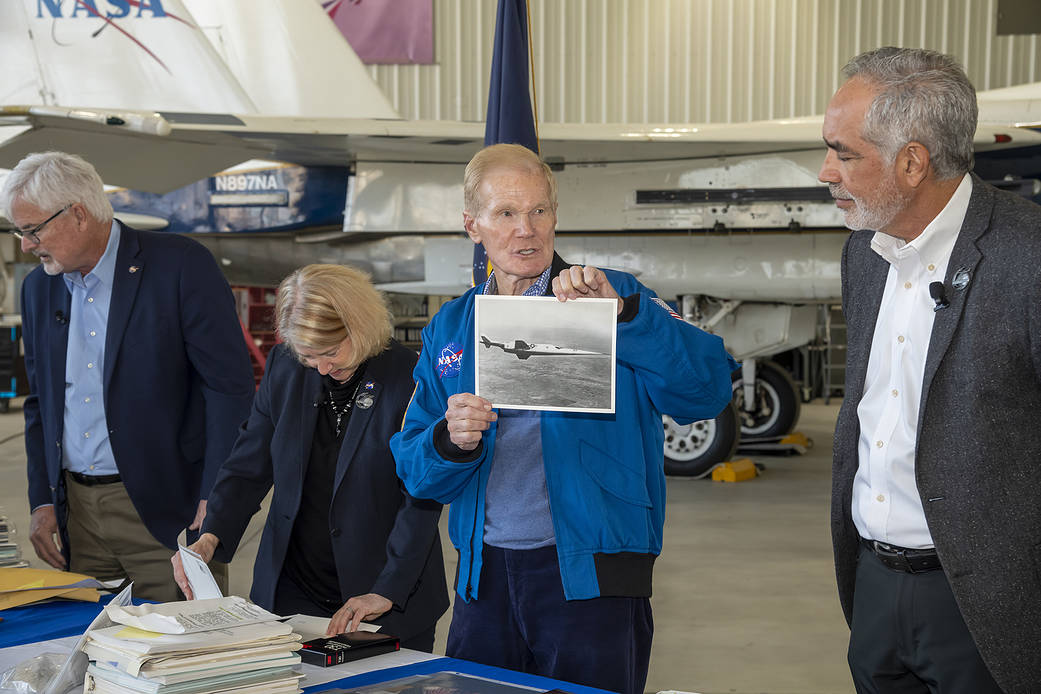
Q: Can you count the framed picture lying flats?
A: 1